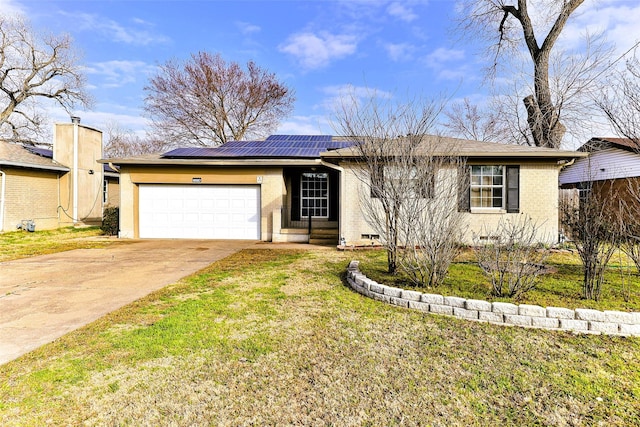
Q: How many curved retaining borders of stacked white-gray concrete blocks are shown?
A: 1